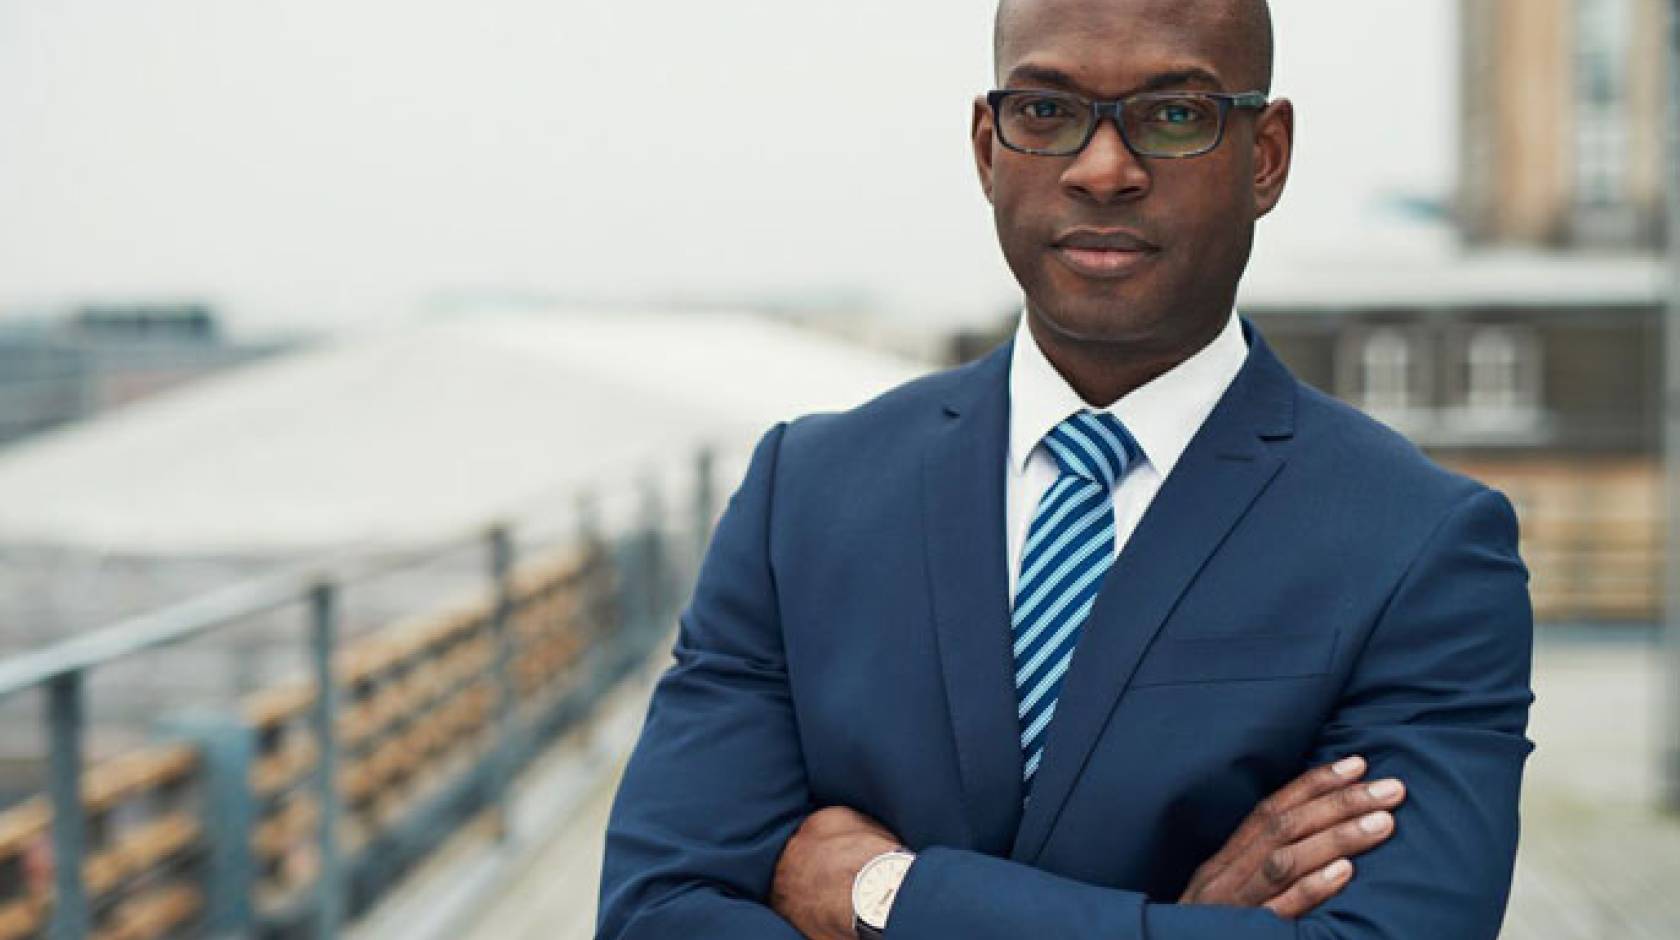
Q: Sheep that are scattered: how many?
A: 0